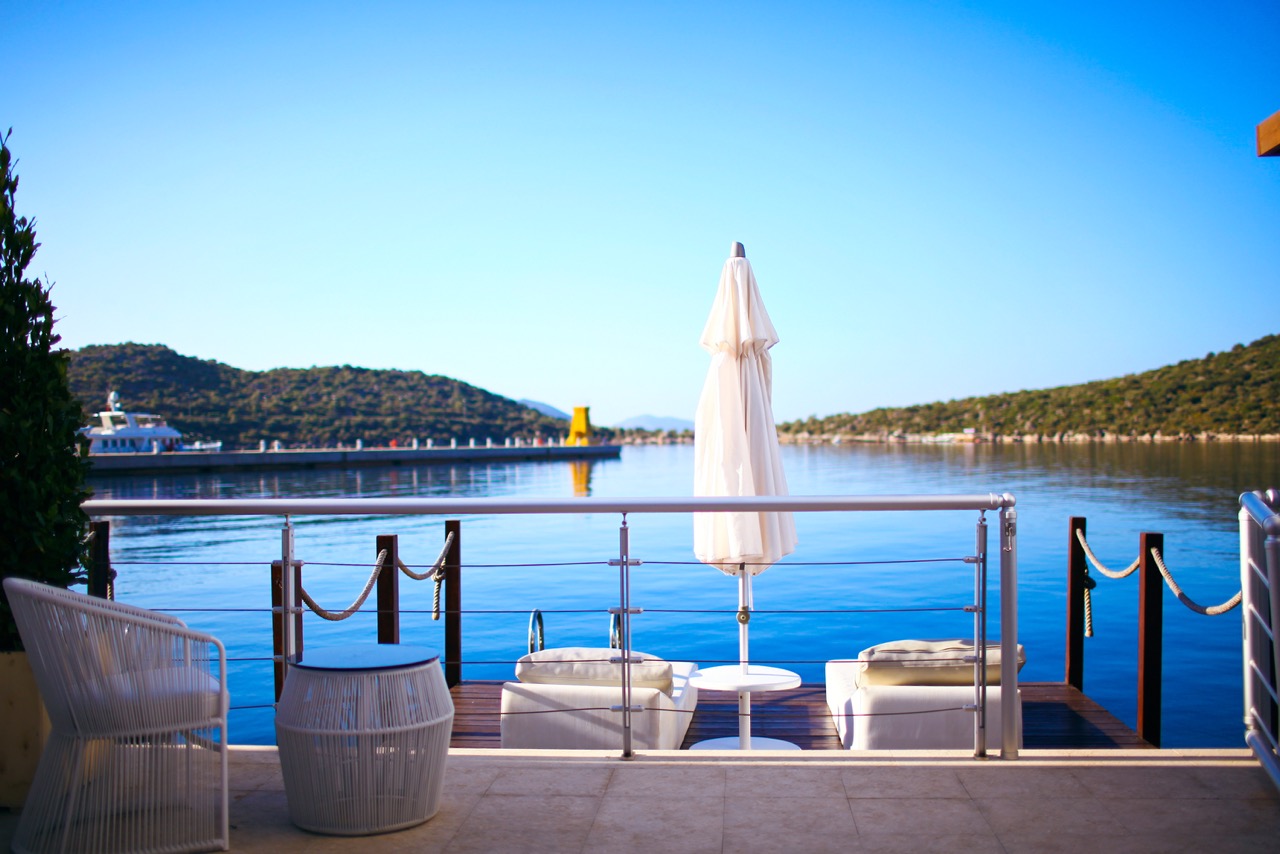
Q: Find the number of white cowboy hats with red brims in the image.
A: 0